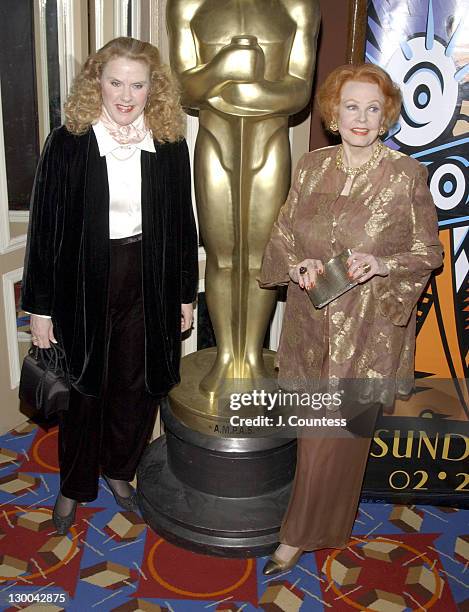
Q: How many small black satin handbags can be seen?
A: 1